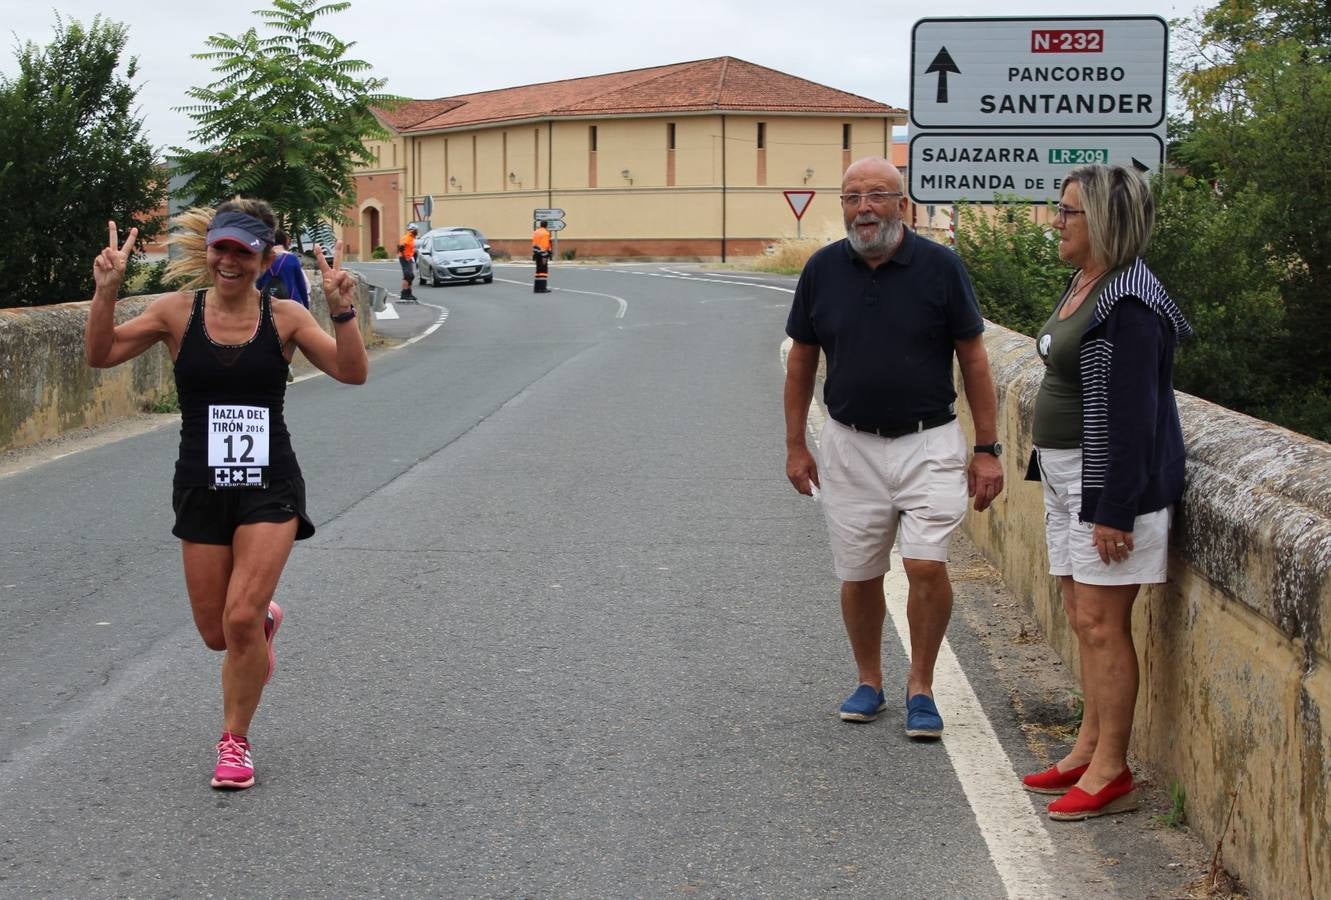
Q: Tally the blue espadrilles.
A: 2